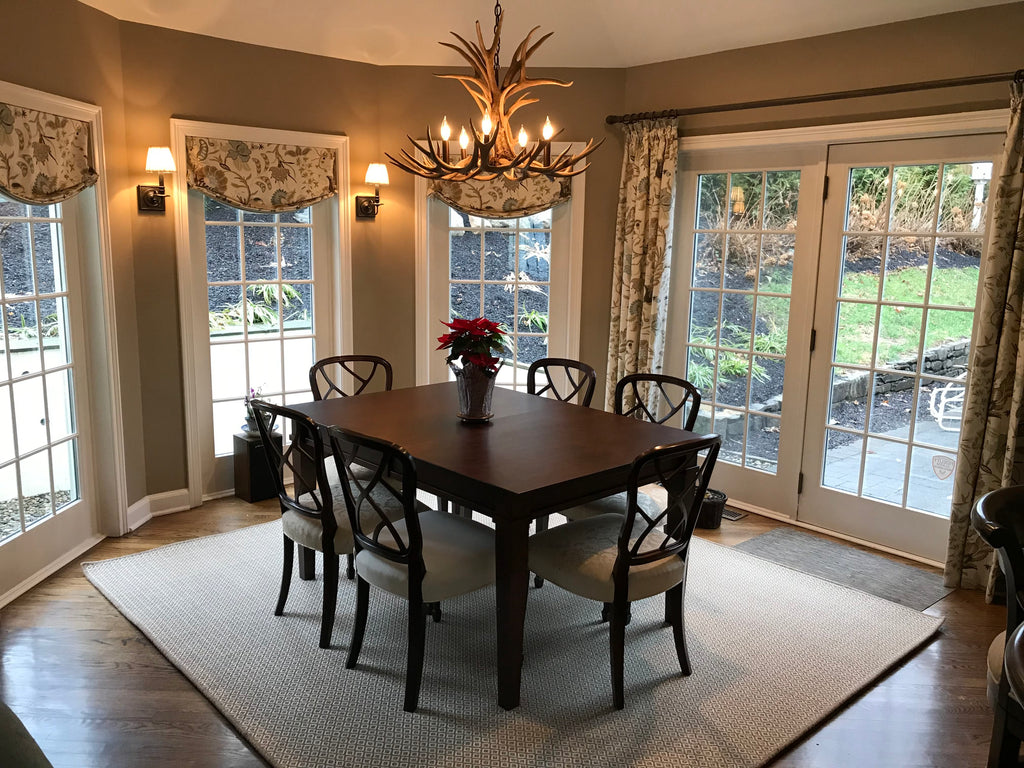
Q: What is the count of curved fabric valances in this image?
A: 3